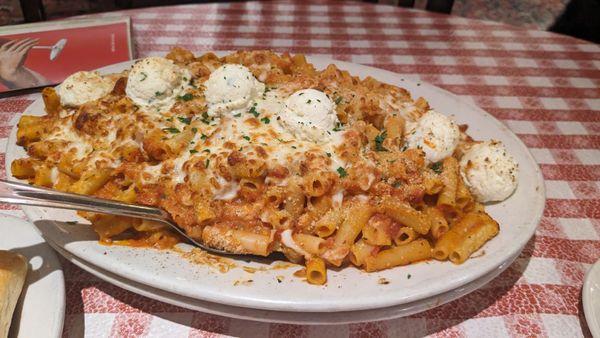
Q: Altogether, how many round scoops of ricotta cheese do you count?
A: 6